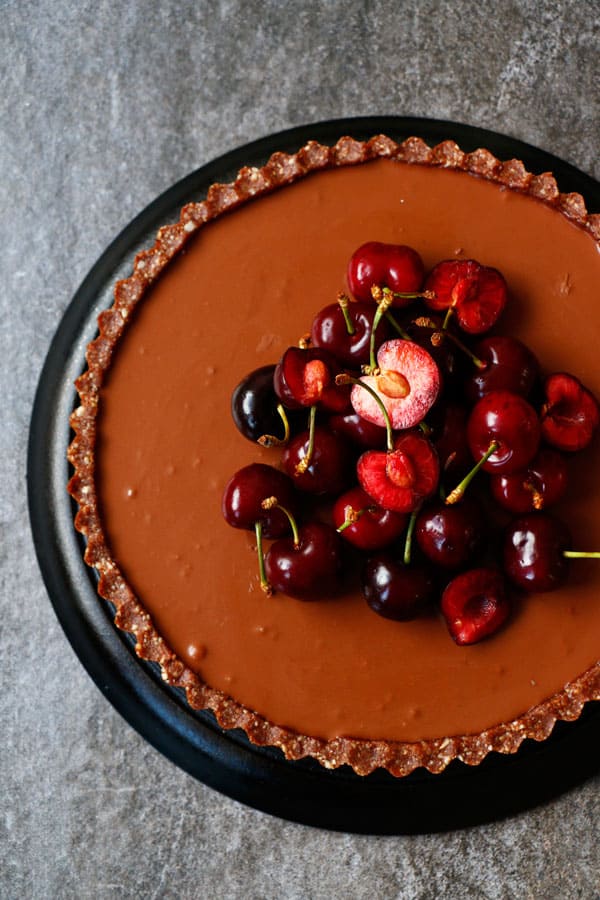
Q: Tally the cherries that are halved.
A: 6